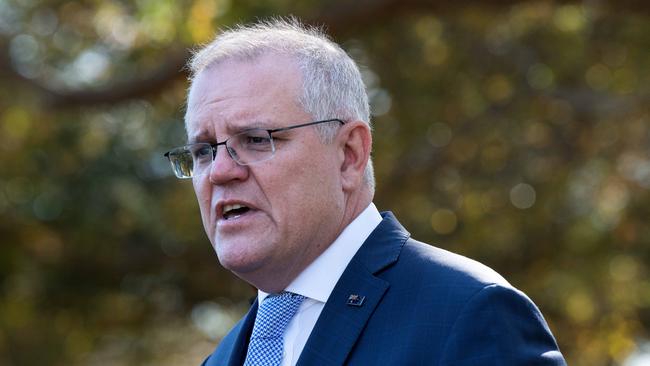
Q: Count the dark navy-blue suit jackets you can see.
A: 1